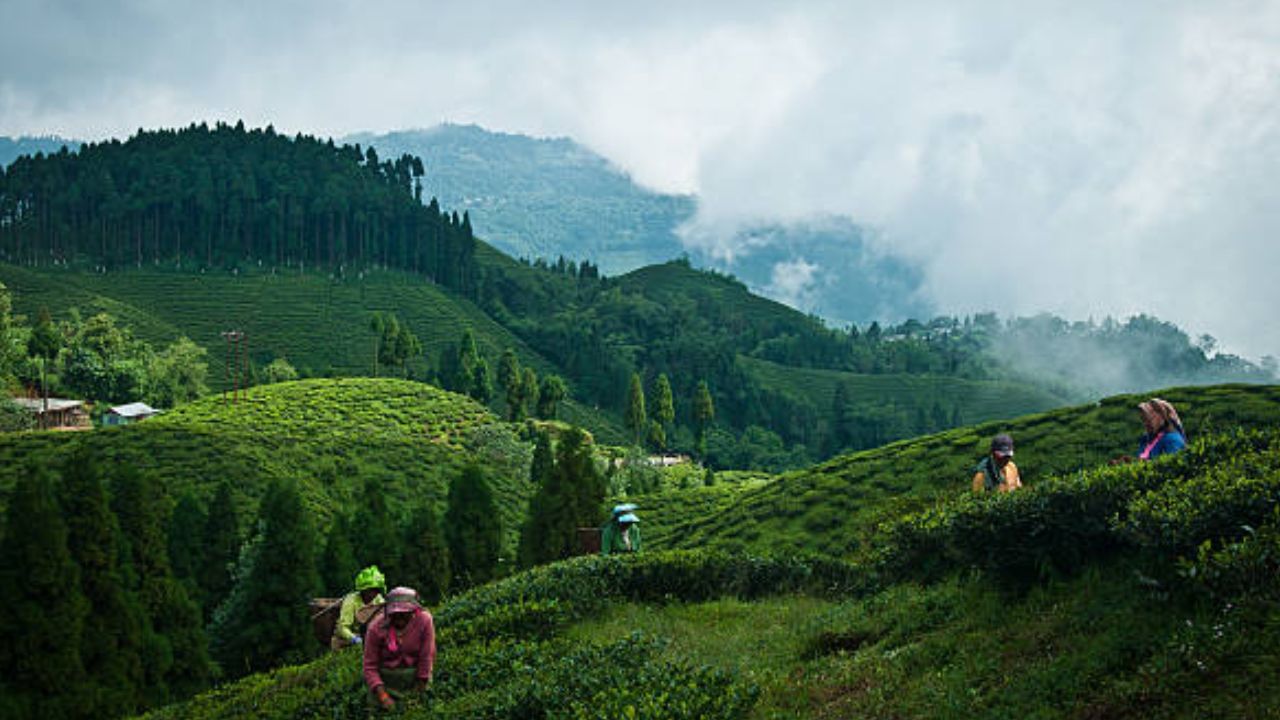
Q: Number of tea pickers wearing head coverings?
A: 5